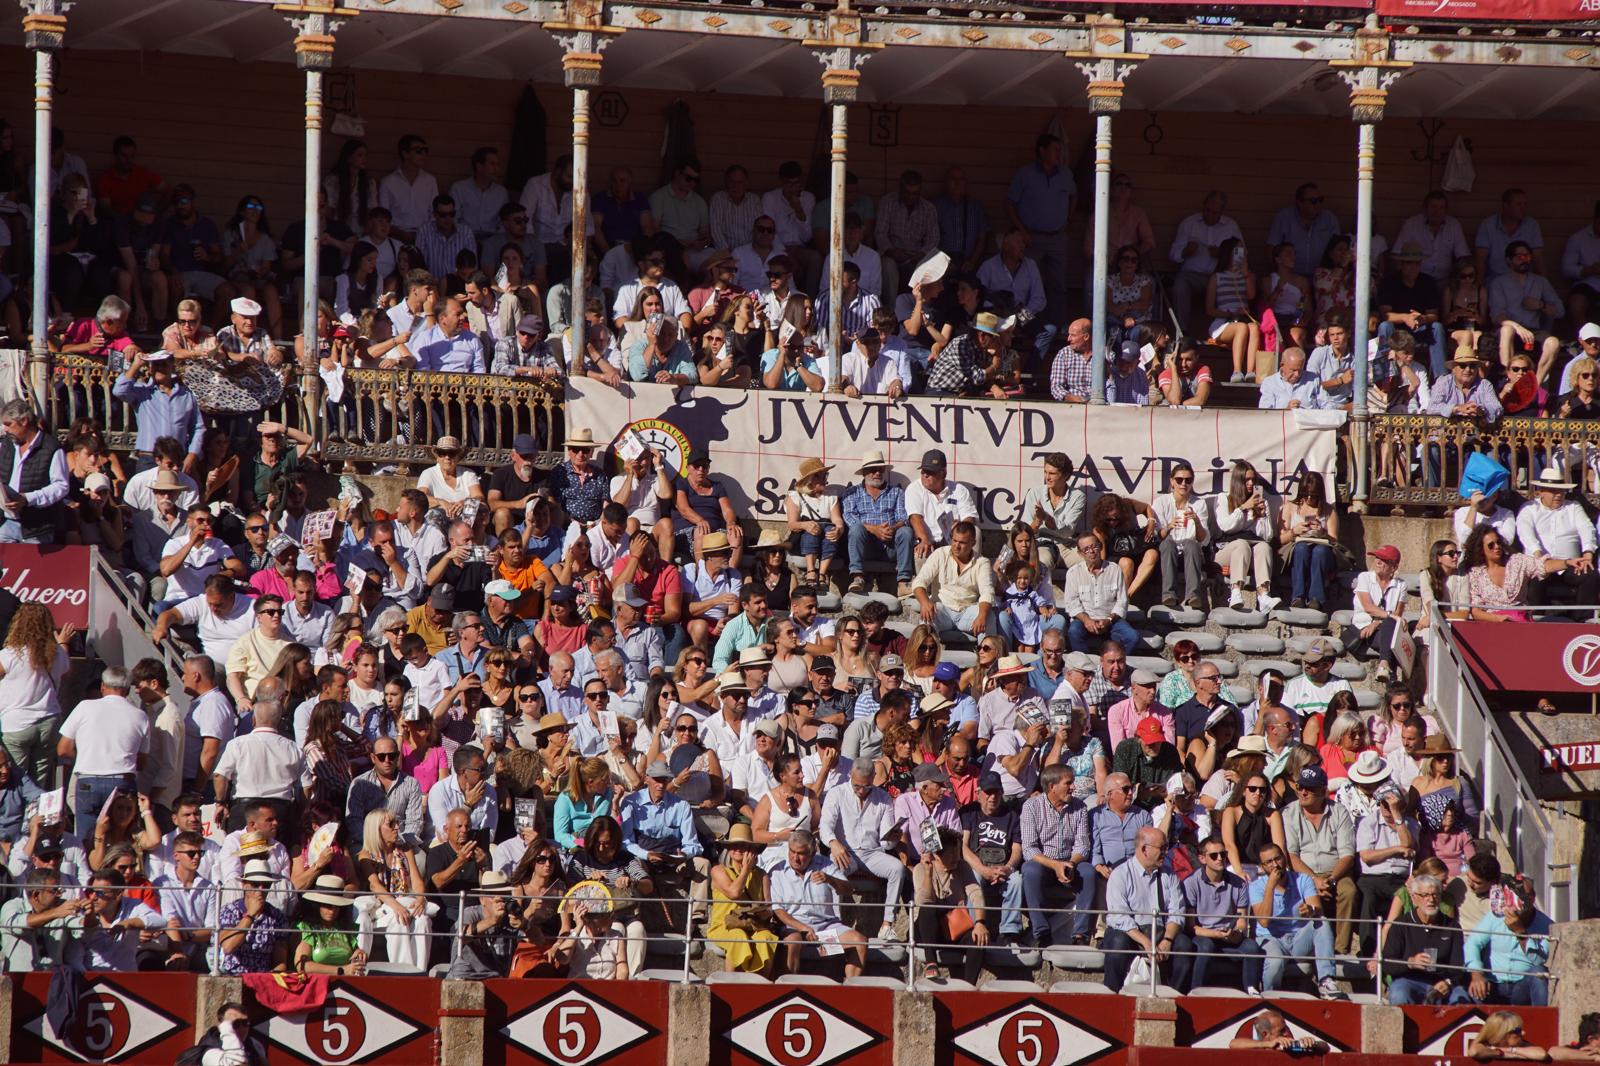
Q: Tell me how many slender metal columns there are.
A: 6